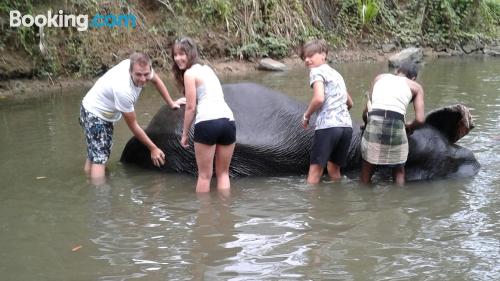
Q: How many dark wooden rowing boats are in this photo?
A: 0